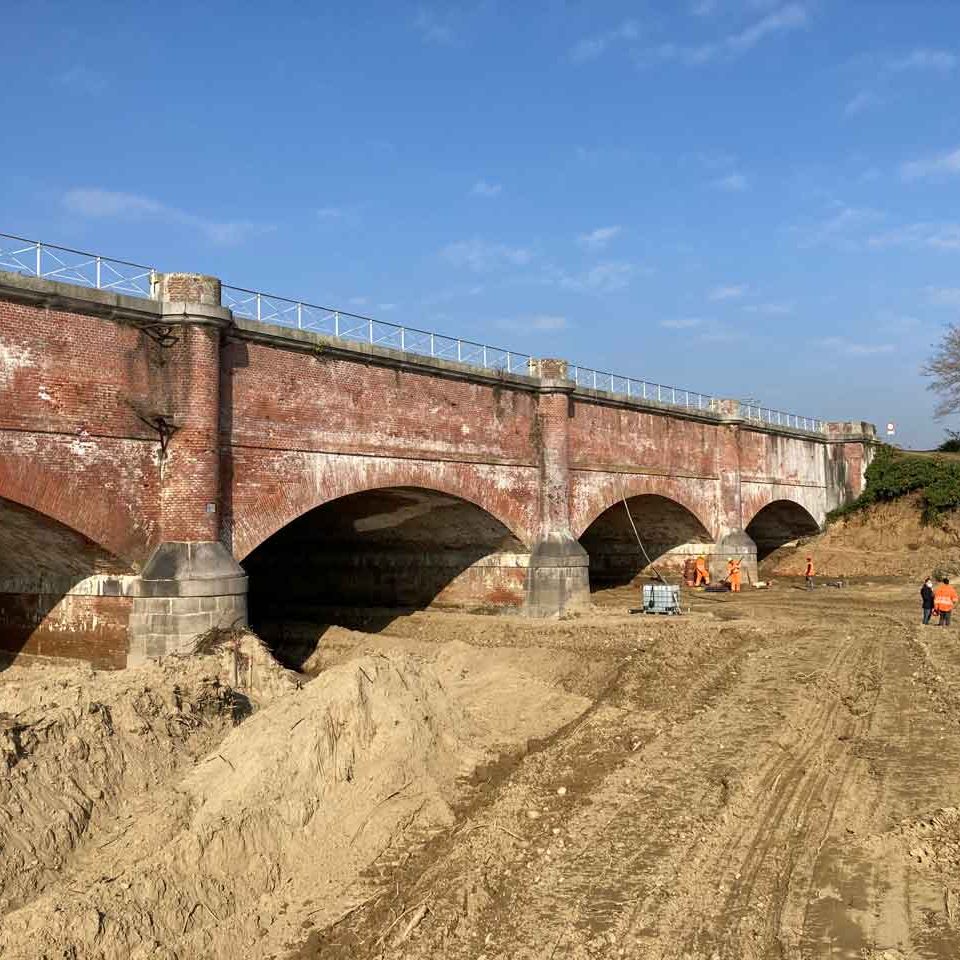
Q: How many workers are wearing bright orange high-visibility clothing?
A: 4